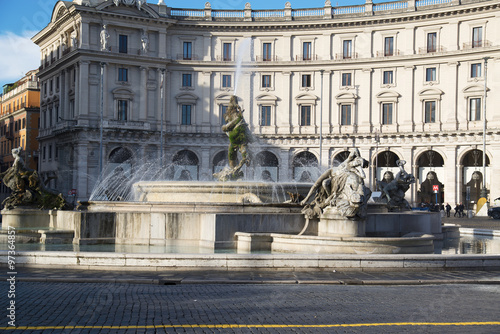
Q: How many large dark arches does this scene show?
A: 9